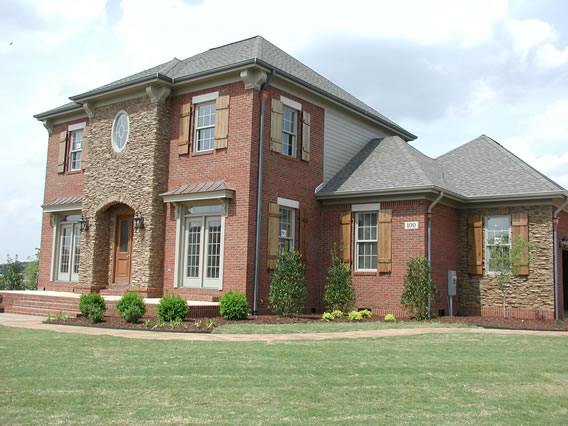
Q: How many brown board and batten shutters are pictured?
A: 12